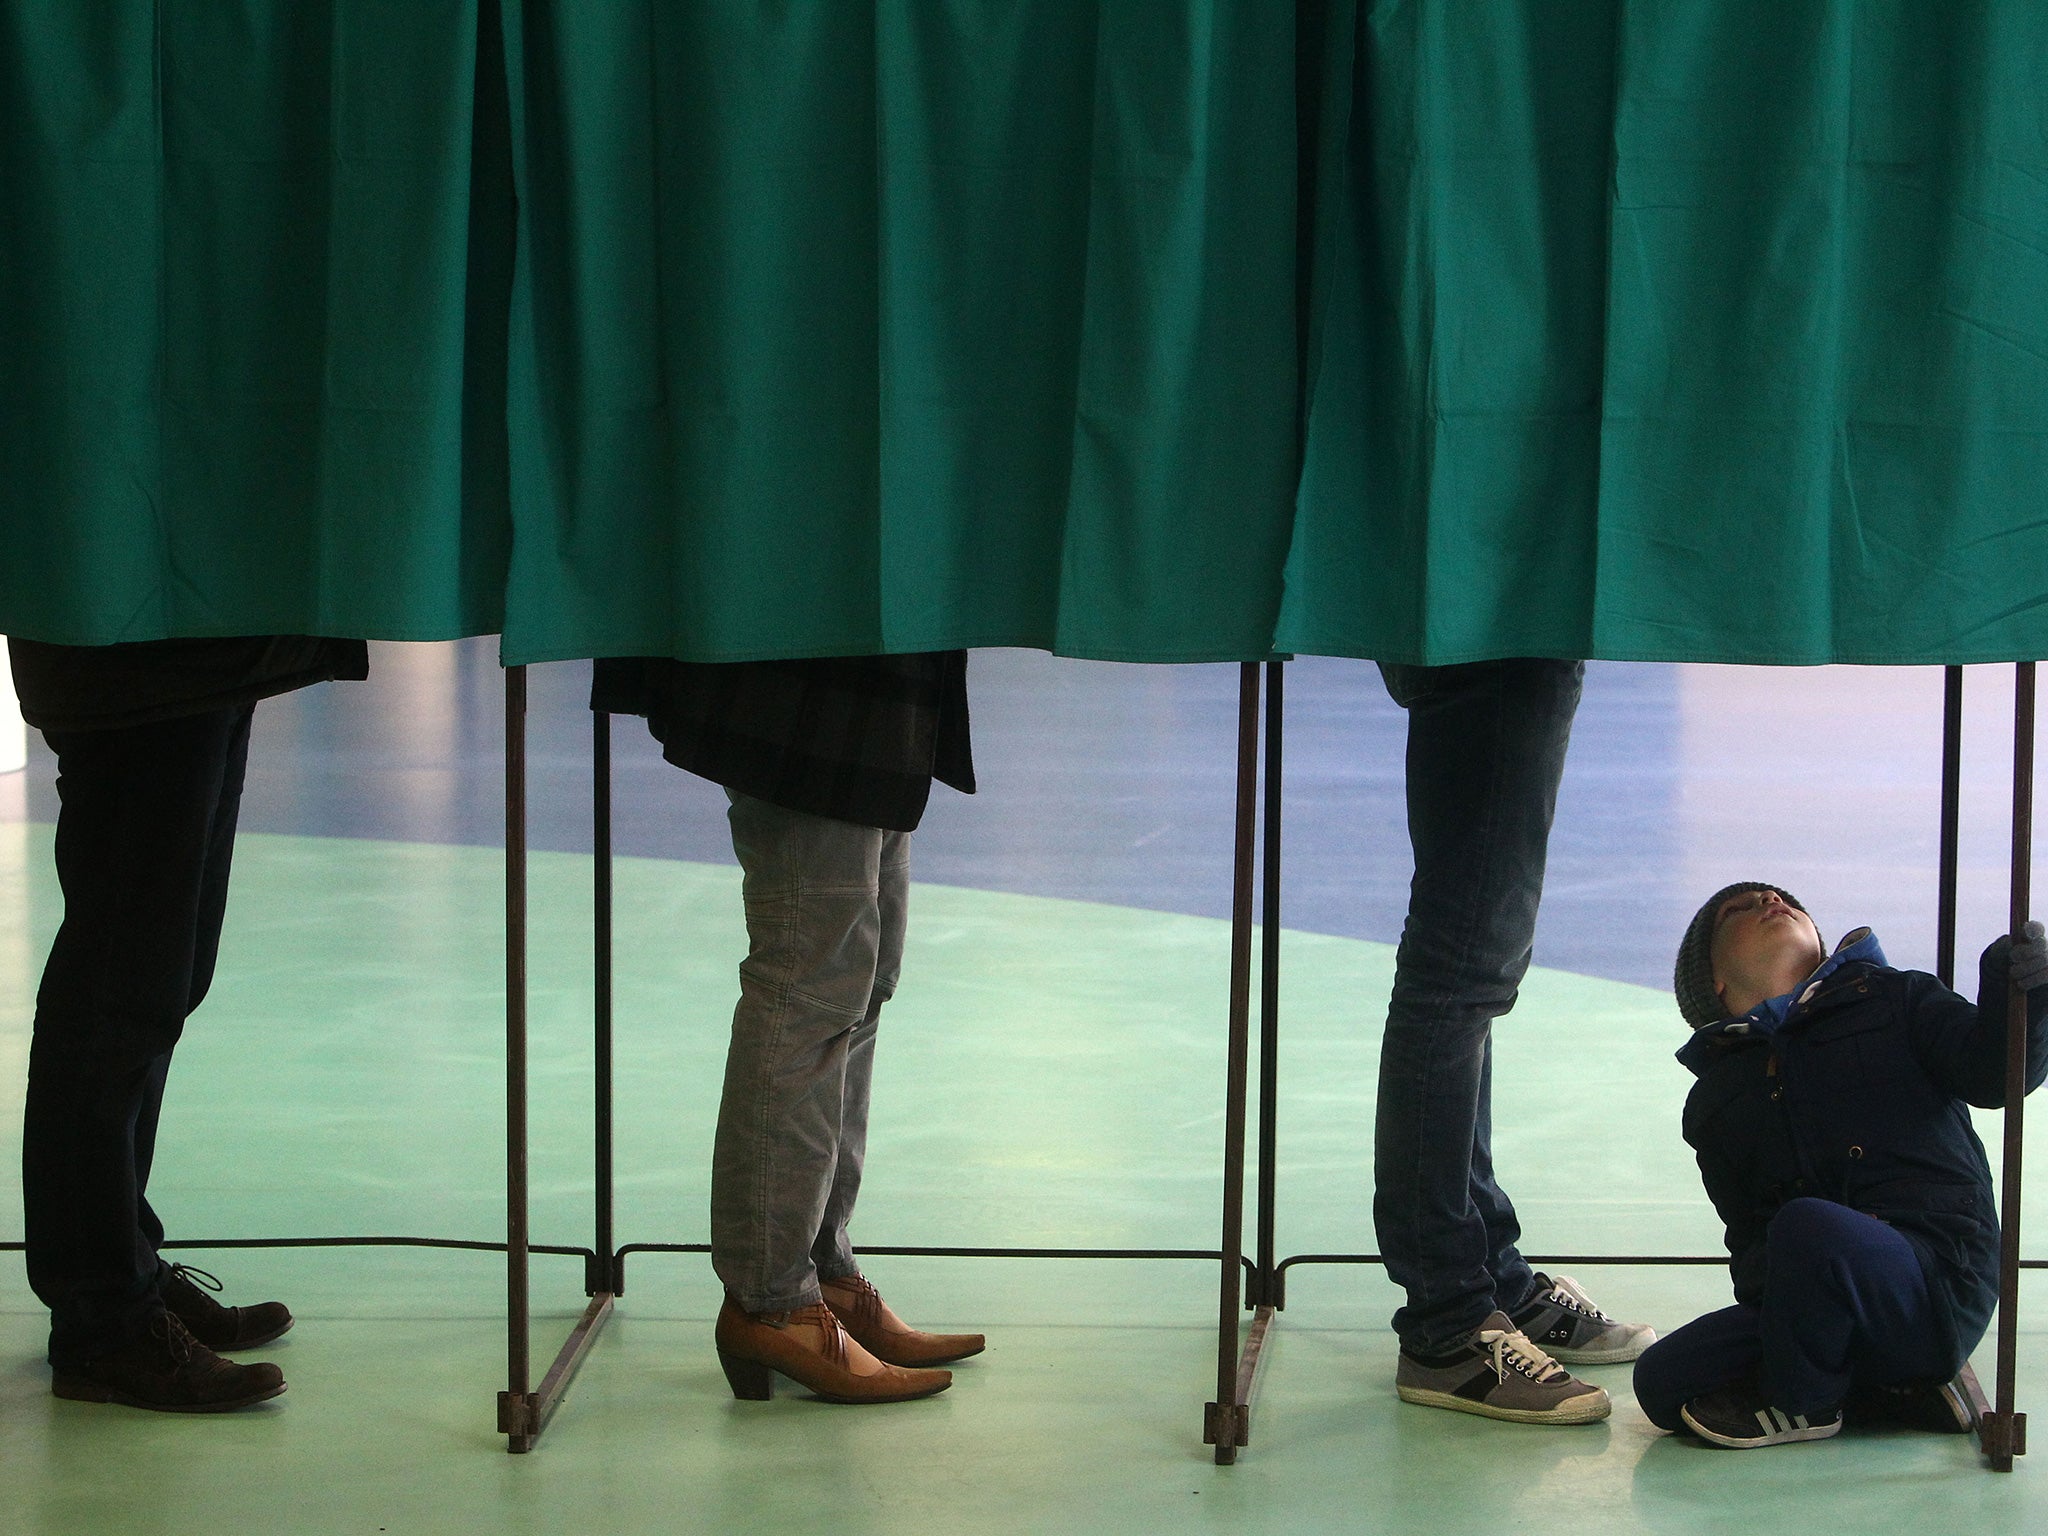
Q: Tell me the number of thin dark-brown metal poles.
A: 6